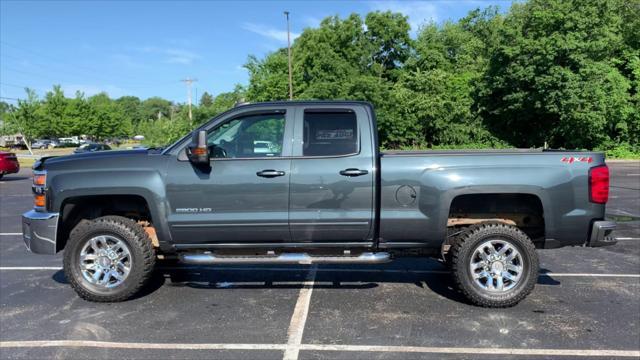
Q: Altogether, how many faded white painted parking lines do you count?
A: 4